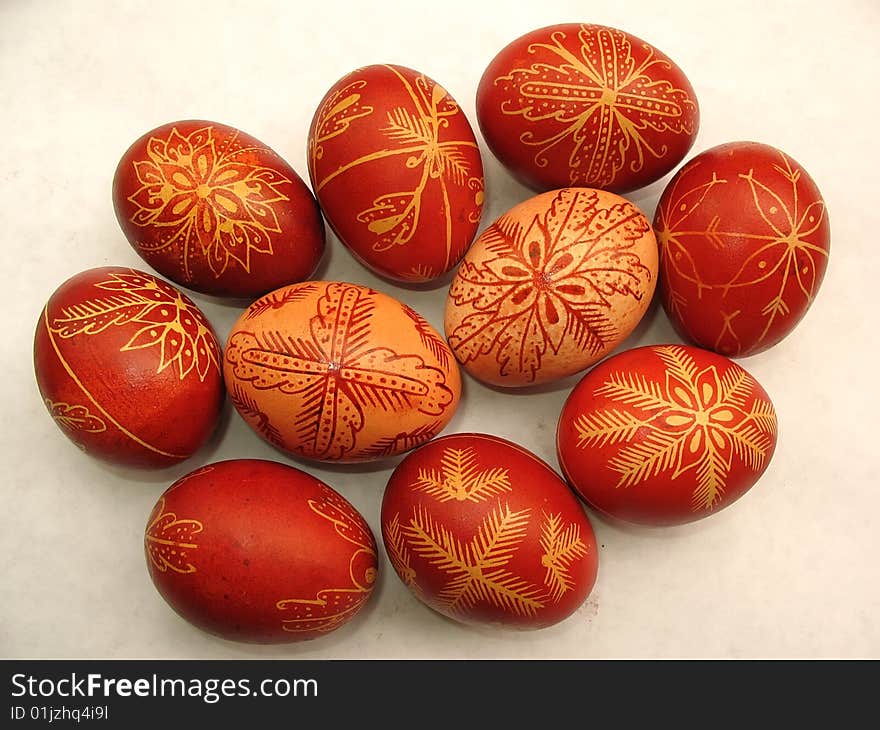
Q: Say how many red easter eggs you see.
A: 8